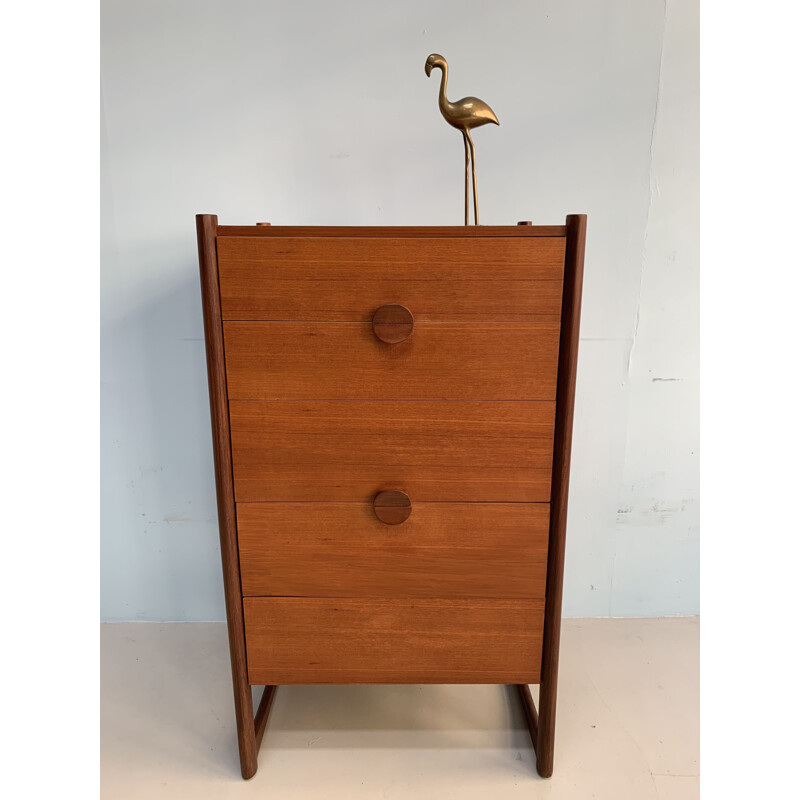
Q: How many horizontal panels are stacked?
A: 5